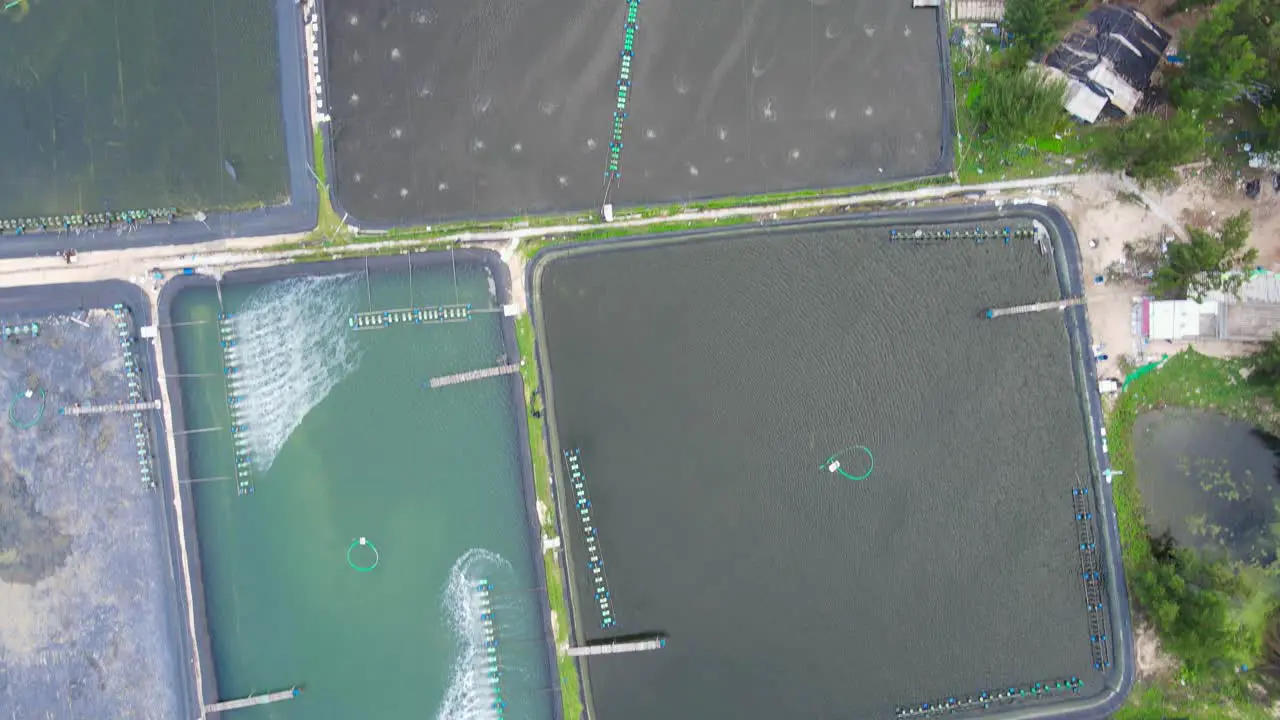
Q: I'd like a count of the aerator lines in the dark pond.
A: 4